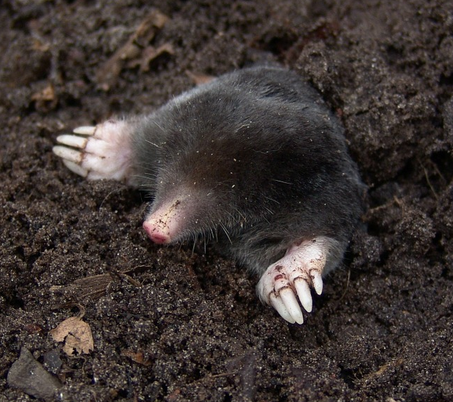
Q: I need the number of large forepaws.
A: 2